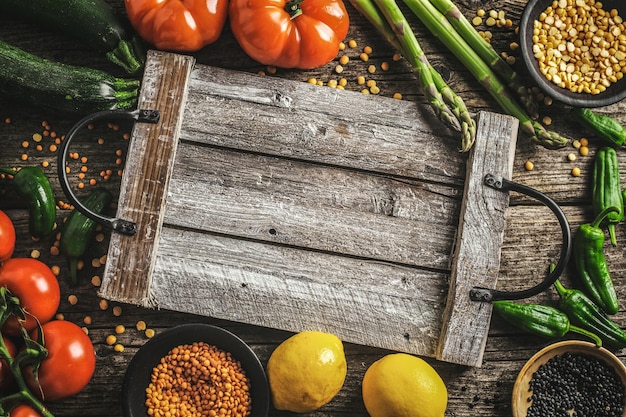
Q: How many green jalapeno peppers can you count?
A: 7